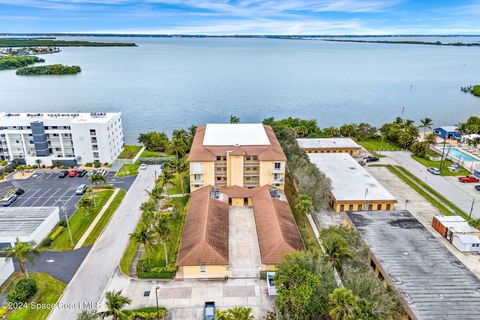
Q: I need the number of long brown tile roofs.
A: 2